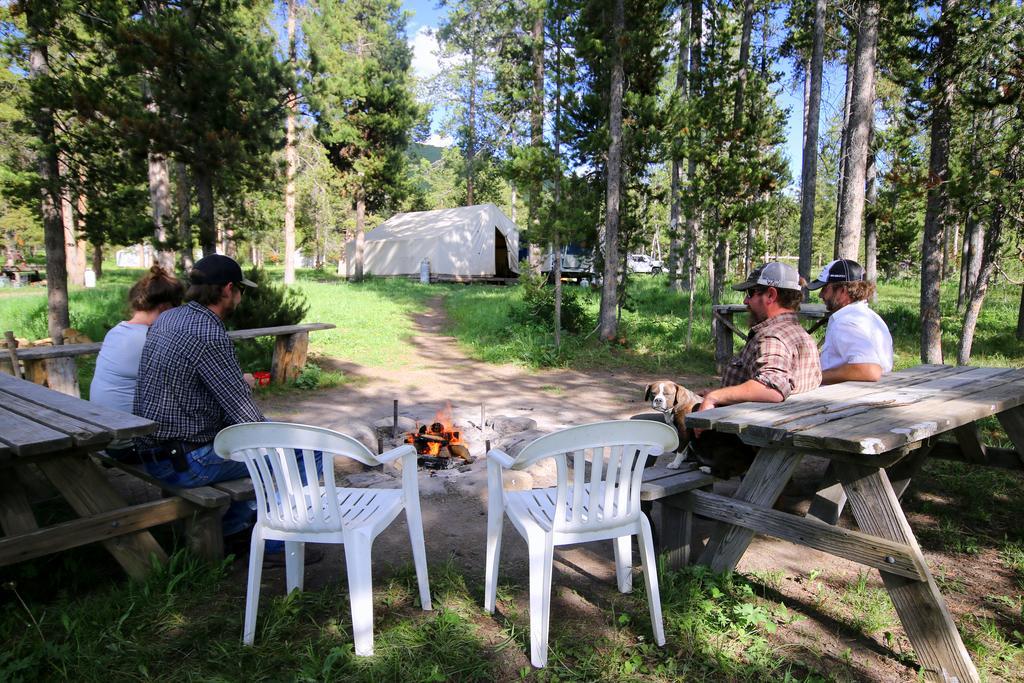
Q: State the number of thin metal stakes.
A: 4